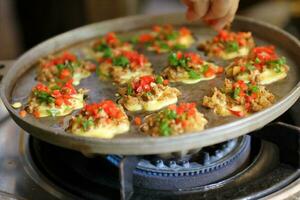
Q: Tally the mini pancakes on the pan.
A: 12